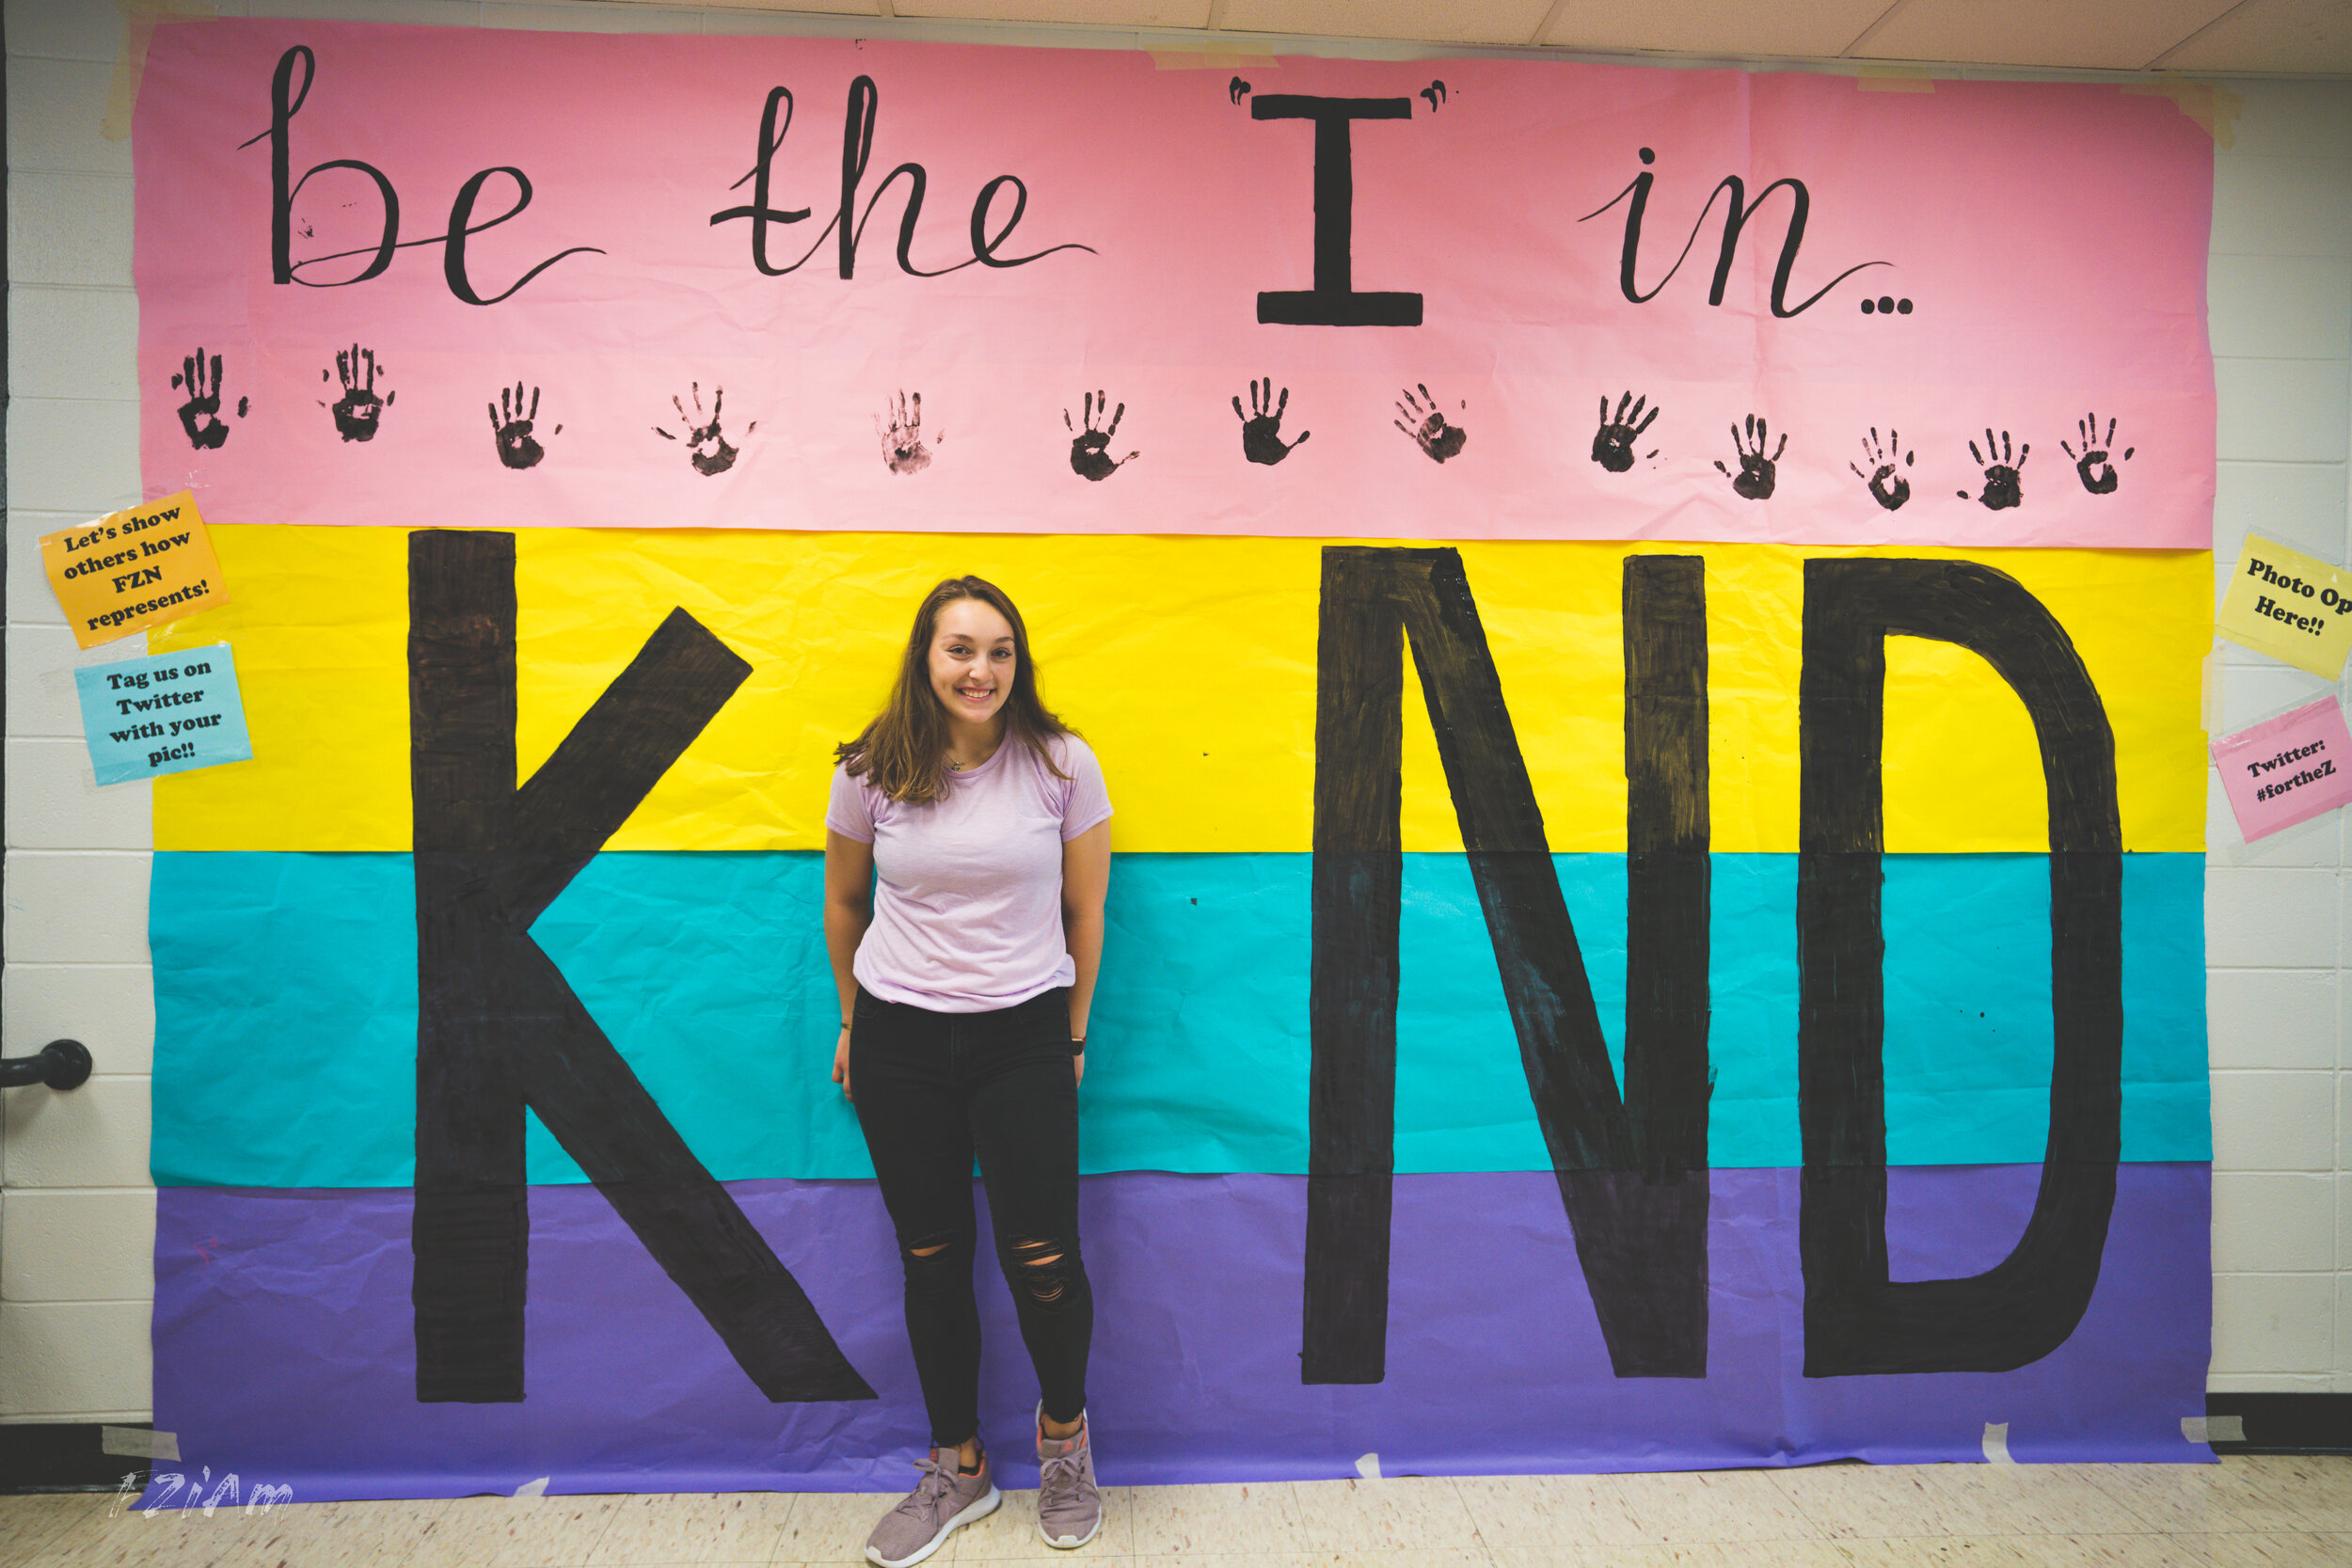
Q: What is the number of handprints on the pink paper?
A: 13